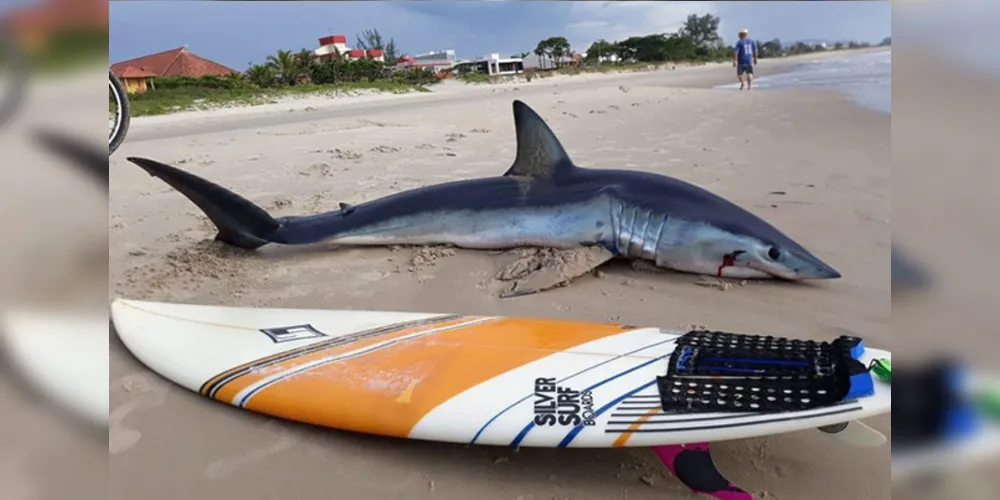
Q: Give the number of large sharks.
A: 1